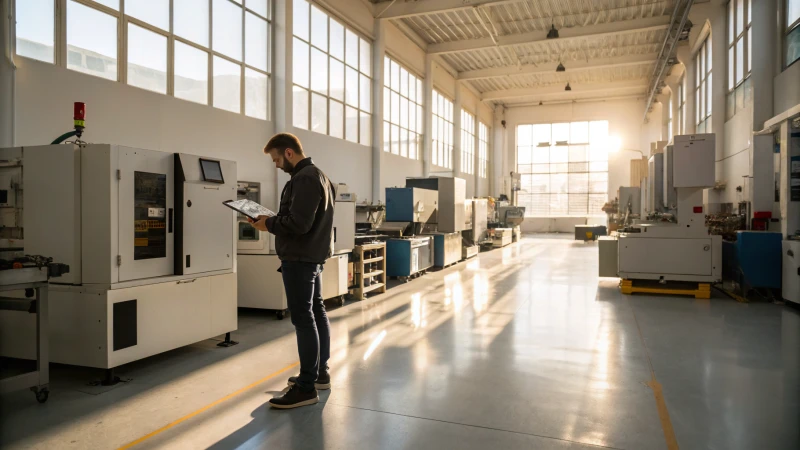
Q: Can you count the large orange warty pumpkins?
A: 0